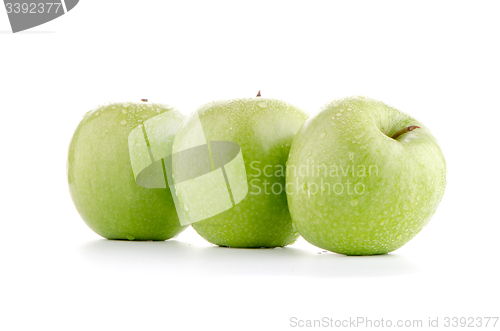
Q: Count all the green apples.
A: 3